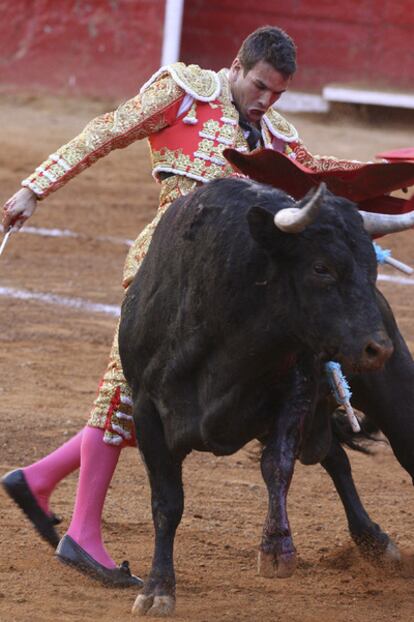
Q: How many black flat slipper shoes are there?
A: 2